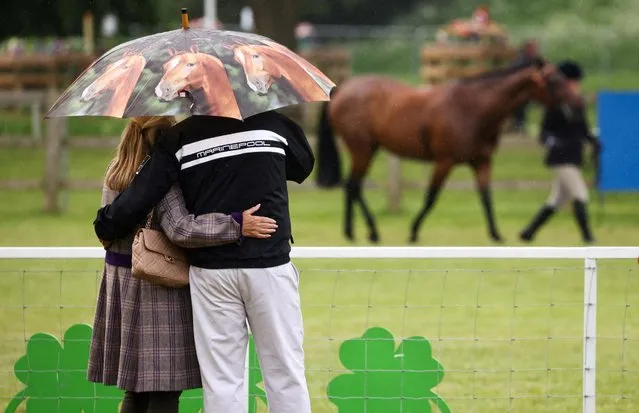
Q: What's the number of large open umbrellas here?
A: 1